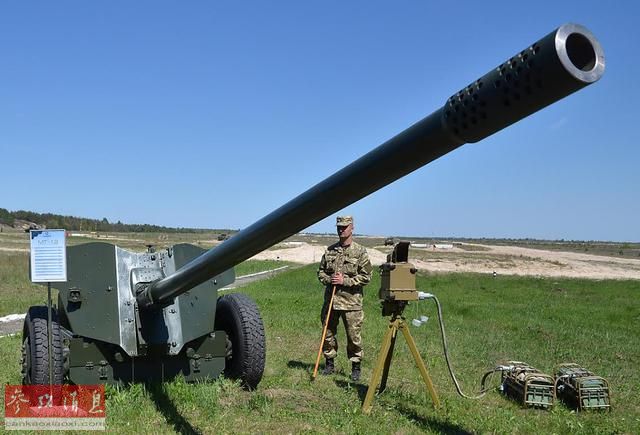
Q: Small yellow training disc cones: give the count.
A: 0